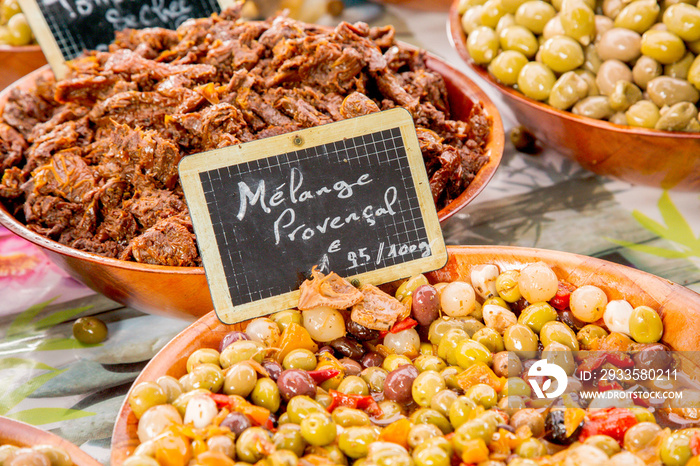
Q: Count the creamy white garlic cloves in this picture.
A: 4